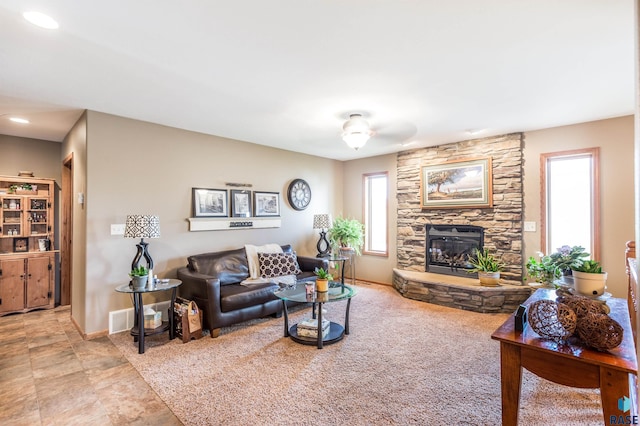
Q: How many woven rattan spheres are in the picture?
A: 3